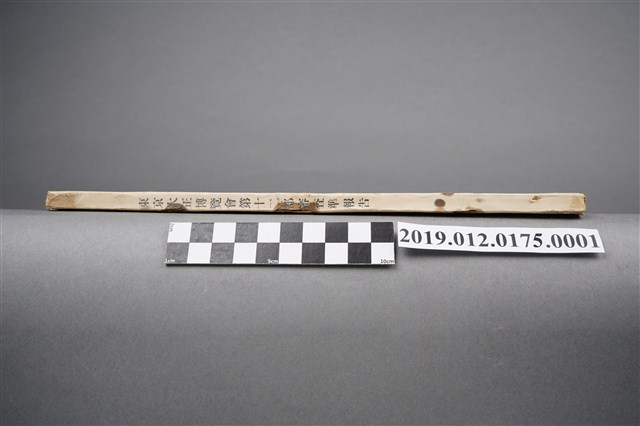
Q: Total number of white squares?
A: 10